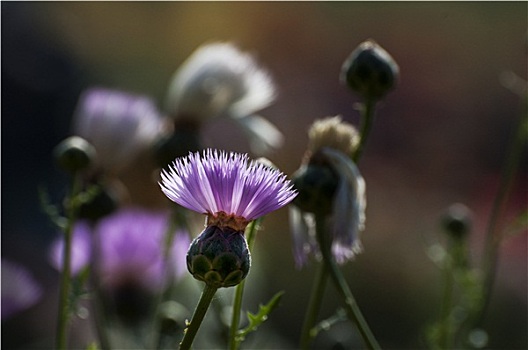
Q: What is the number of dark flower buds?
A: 3